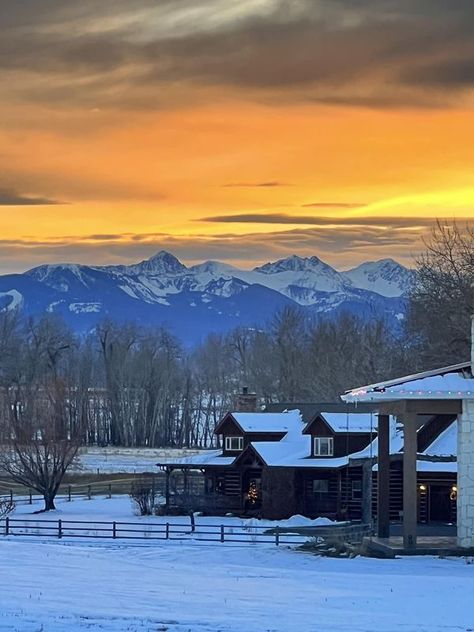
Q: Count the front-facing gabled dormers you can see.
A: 2